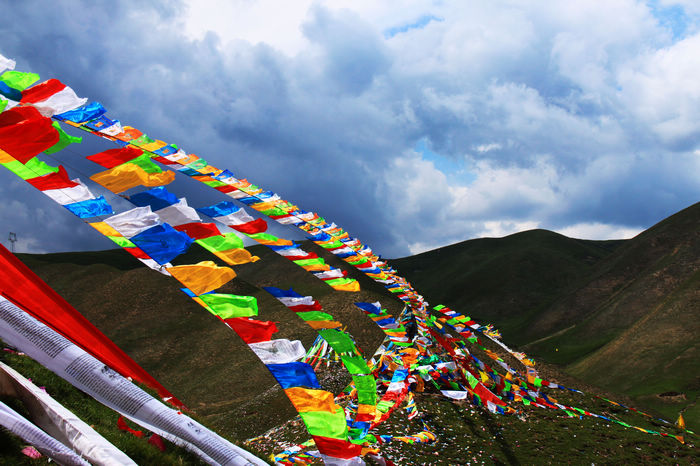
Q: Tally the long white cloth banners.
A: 3